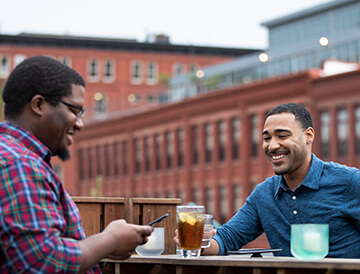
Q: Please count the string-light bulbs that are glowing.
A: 5